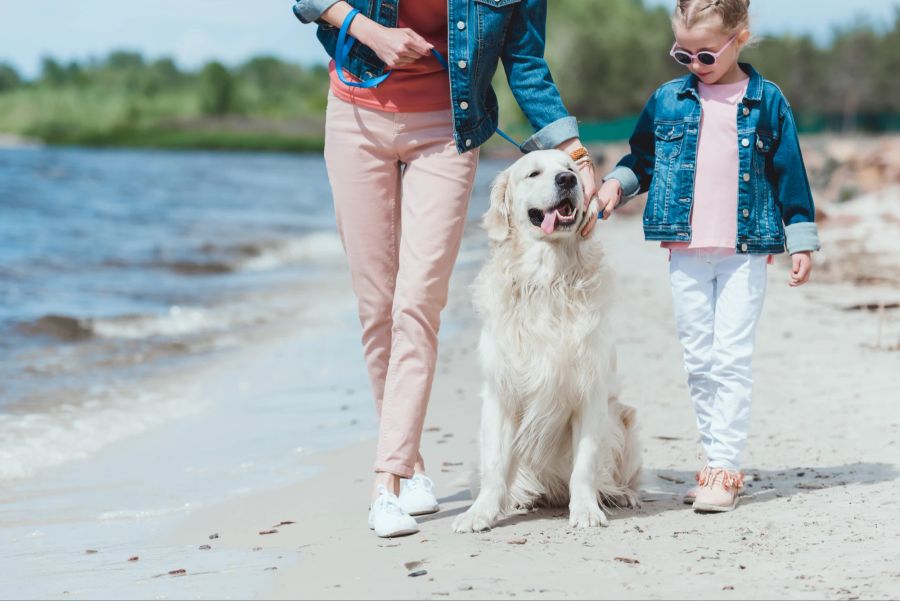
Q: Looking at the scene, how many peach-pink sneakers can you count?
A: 2